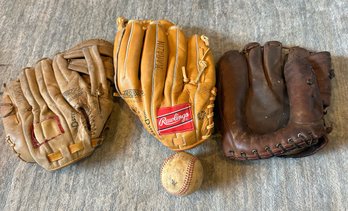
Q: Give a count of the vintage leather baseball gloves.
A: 3